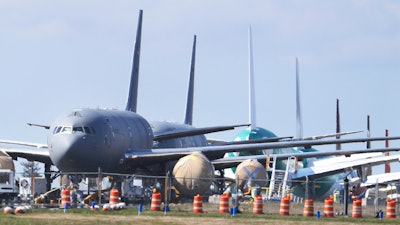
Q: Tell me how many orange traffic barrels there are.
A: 11